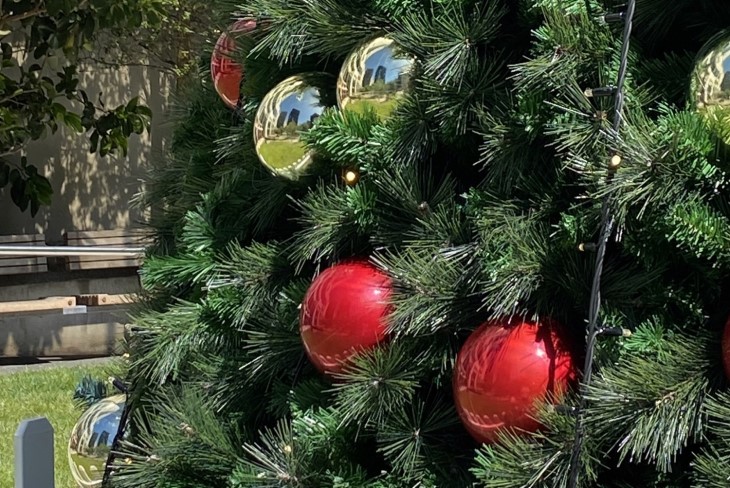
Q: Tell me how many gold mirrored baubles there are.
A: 4